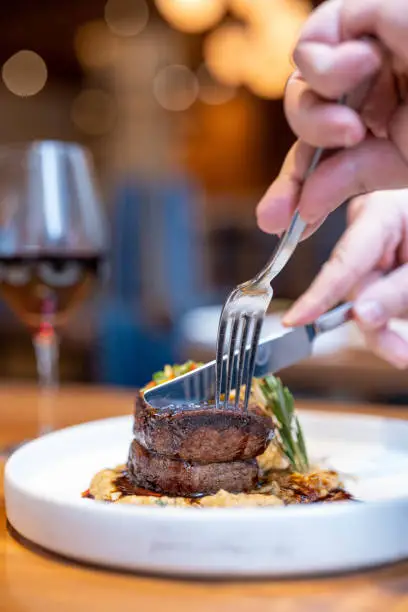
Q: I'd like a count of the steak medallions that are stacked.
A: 2